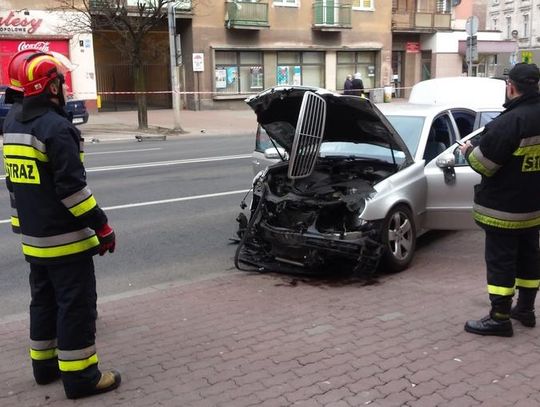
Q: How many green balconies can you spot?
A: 2